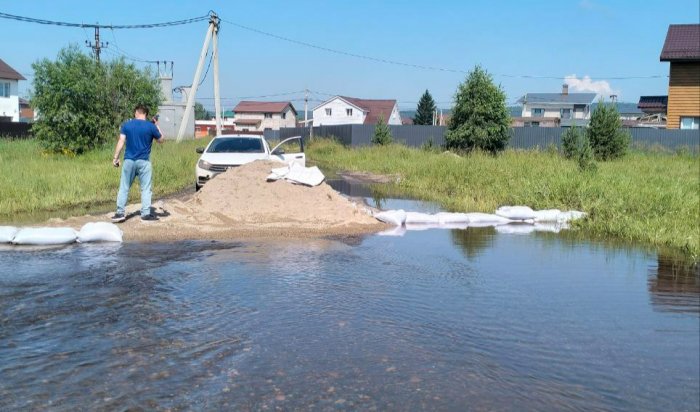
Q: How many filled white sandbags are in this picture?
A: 10